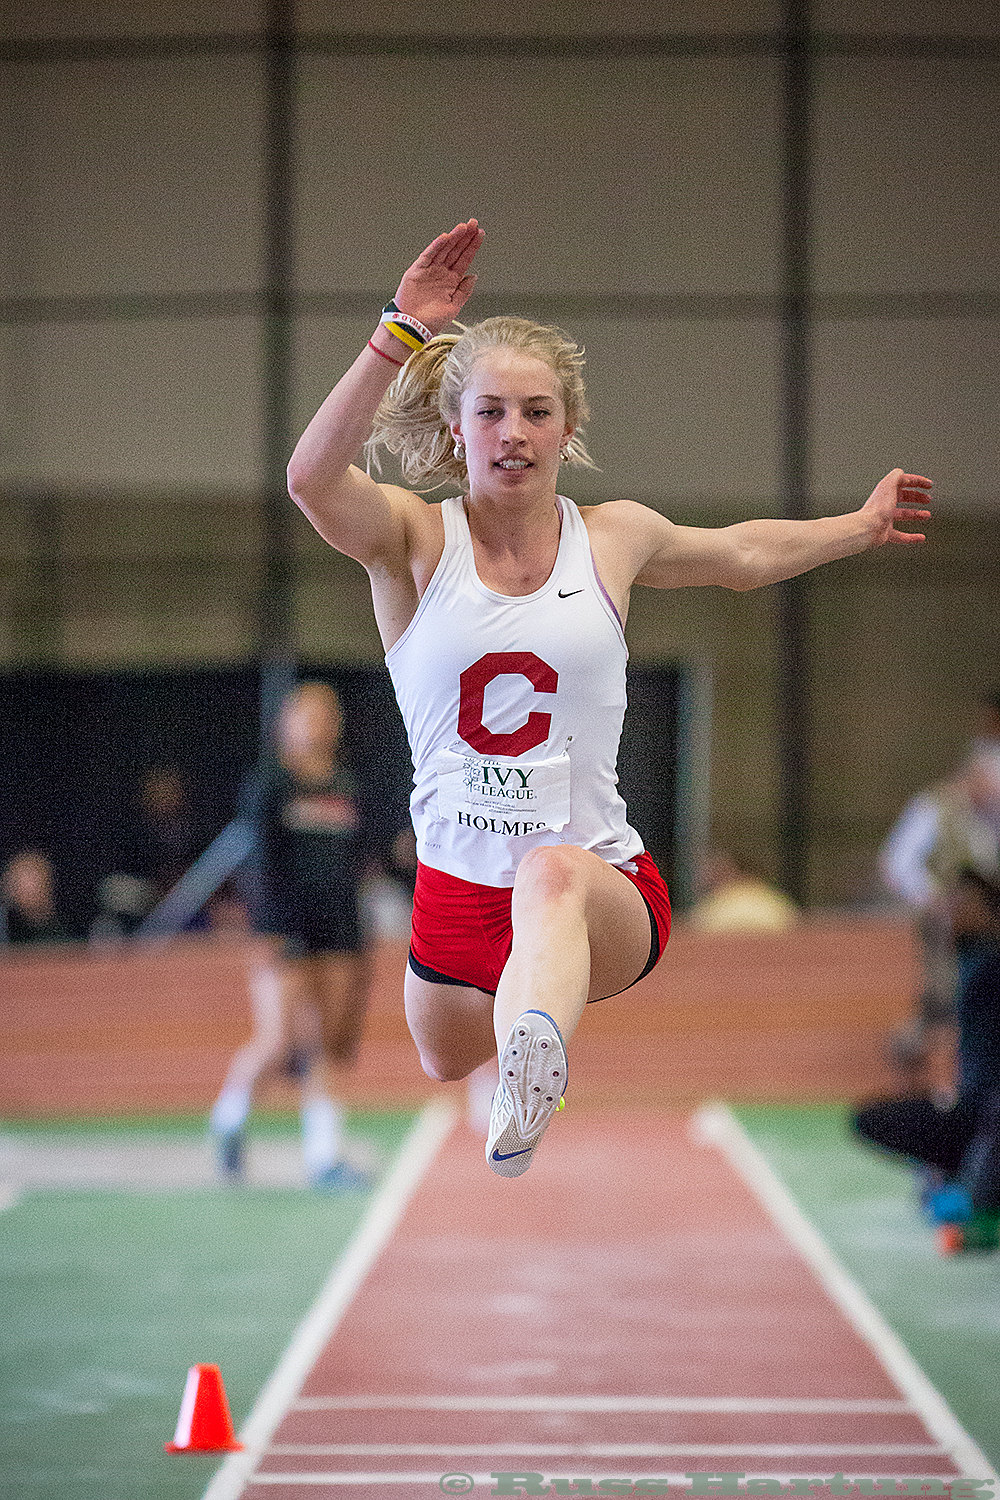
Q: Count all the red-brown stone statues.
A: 0